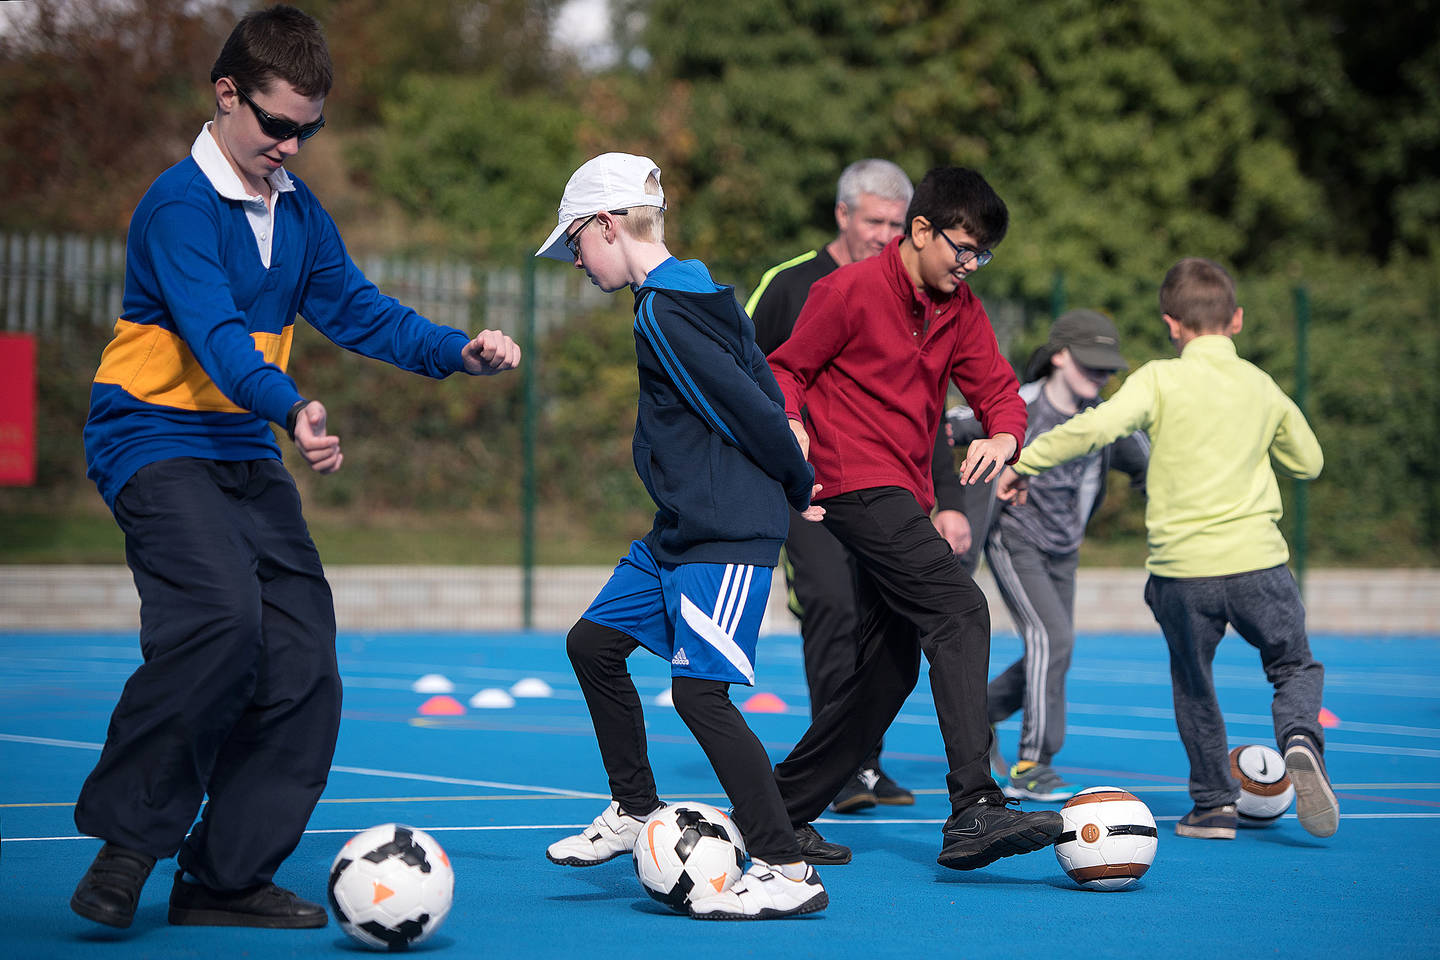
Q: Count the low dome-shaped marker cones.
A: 7